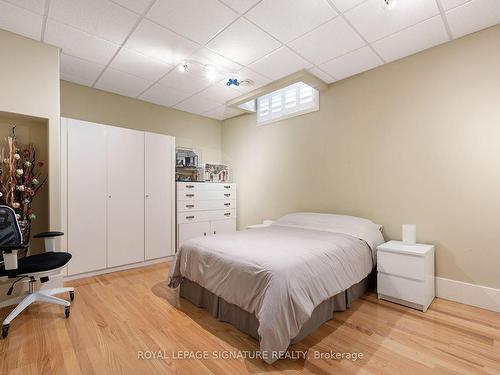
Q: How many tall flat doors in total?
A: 3